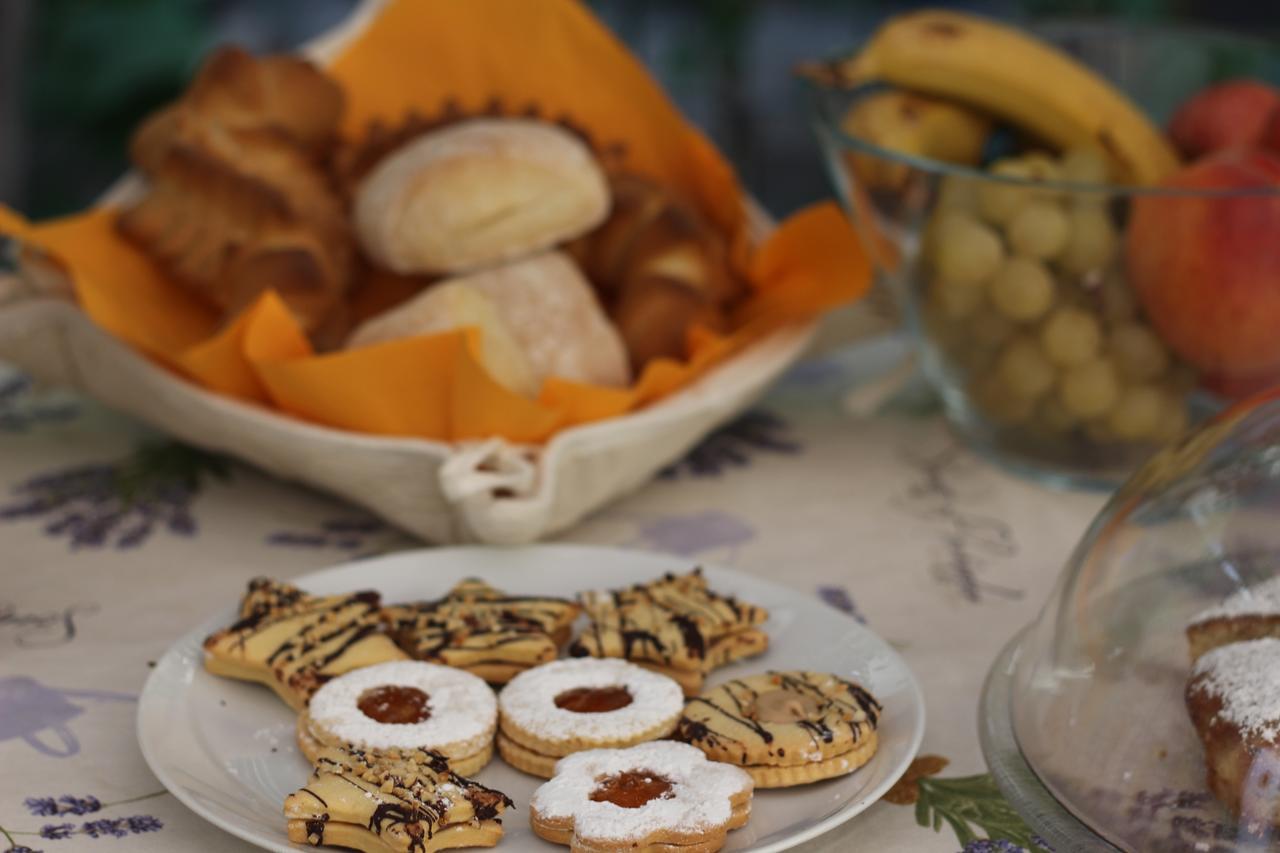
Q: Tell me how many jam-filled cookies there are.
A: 3